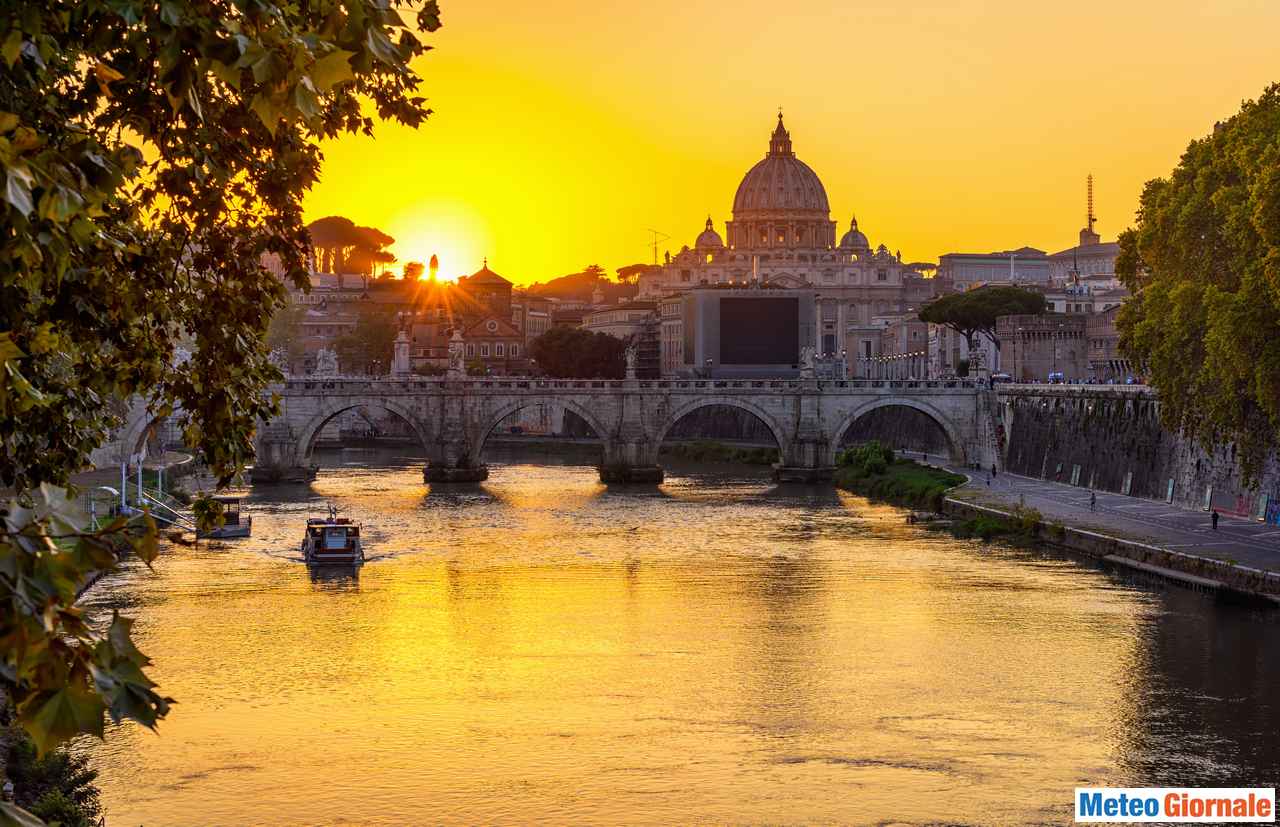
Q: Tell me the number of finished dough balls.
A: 0